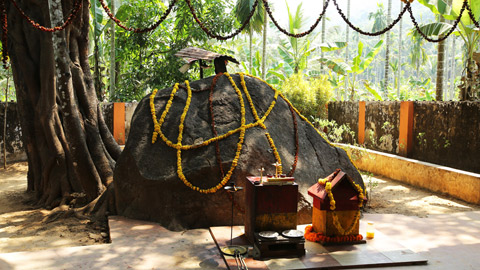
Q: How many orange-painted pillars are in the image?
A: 3